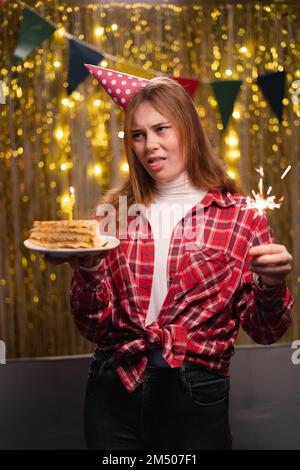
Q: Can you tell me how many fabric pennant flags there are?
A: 6